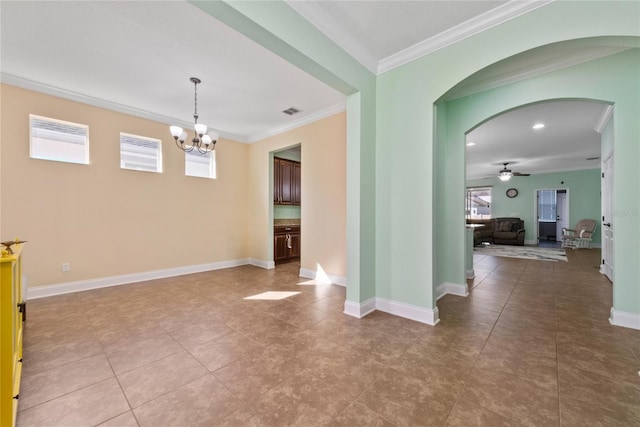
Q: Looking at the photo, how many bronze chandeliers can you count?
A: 1